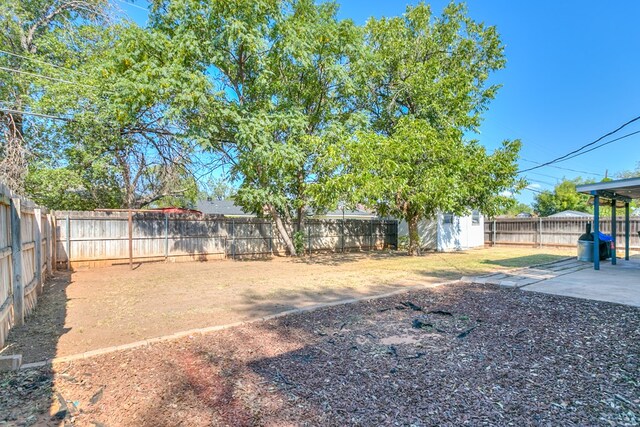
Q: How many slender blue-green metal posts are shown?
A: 3